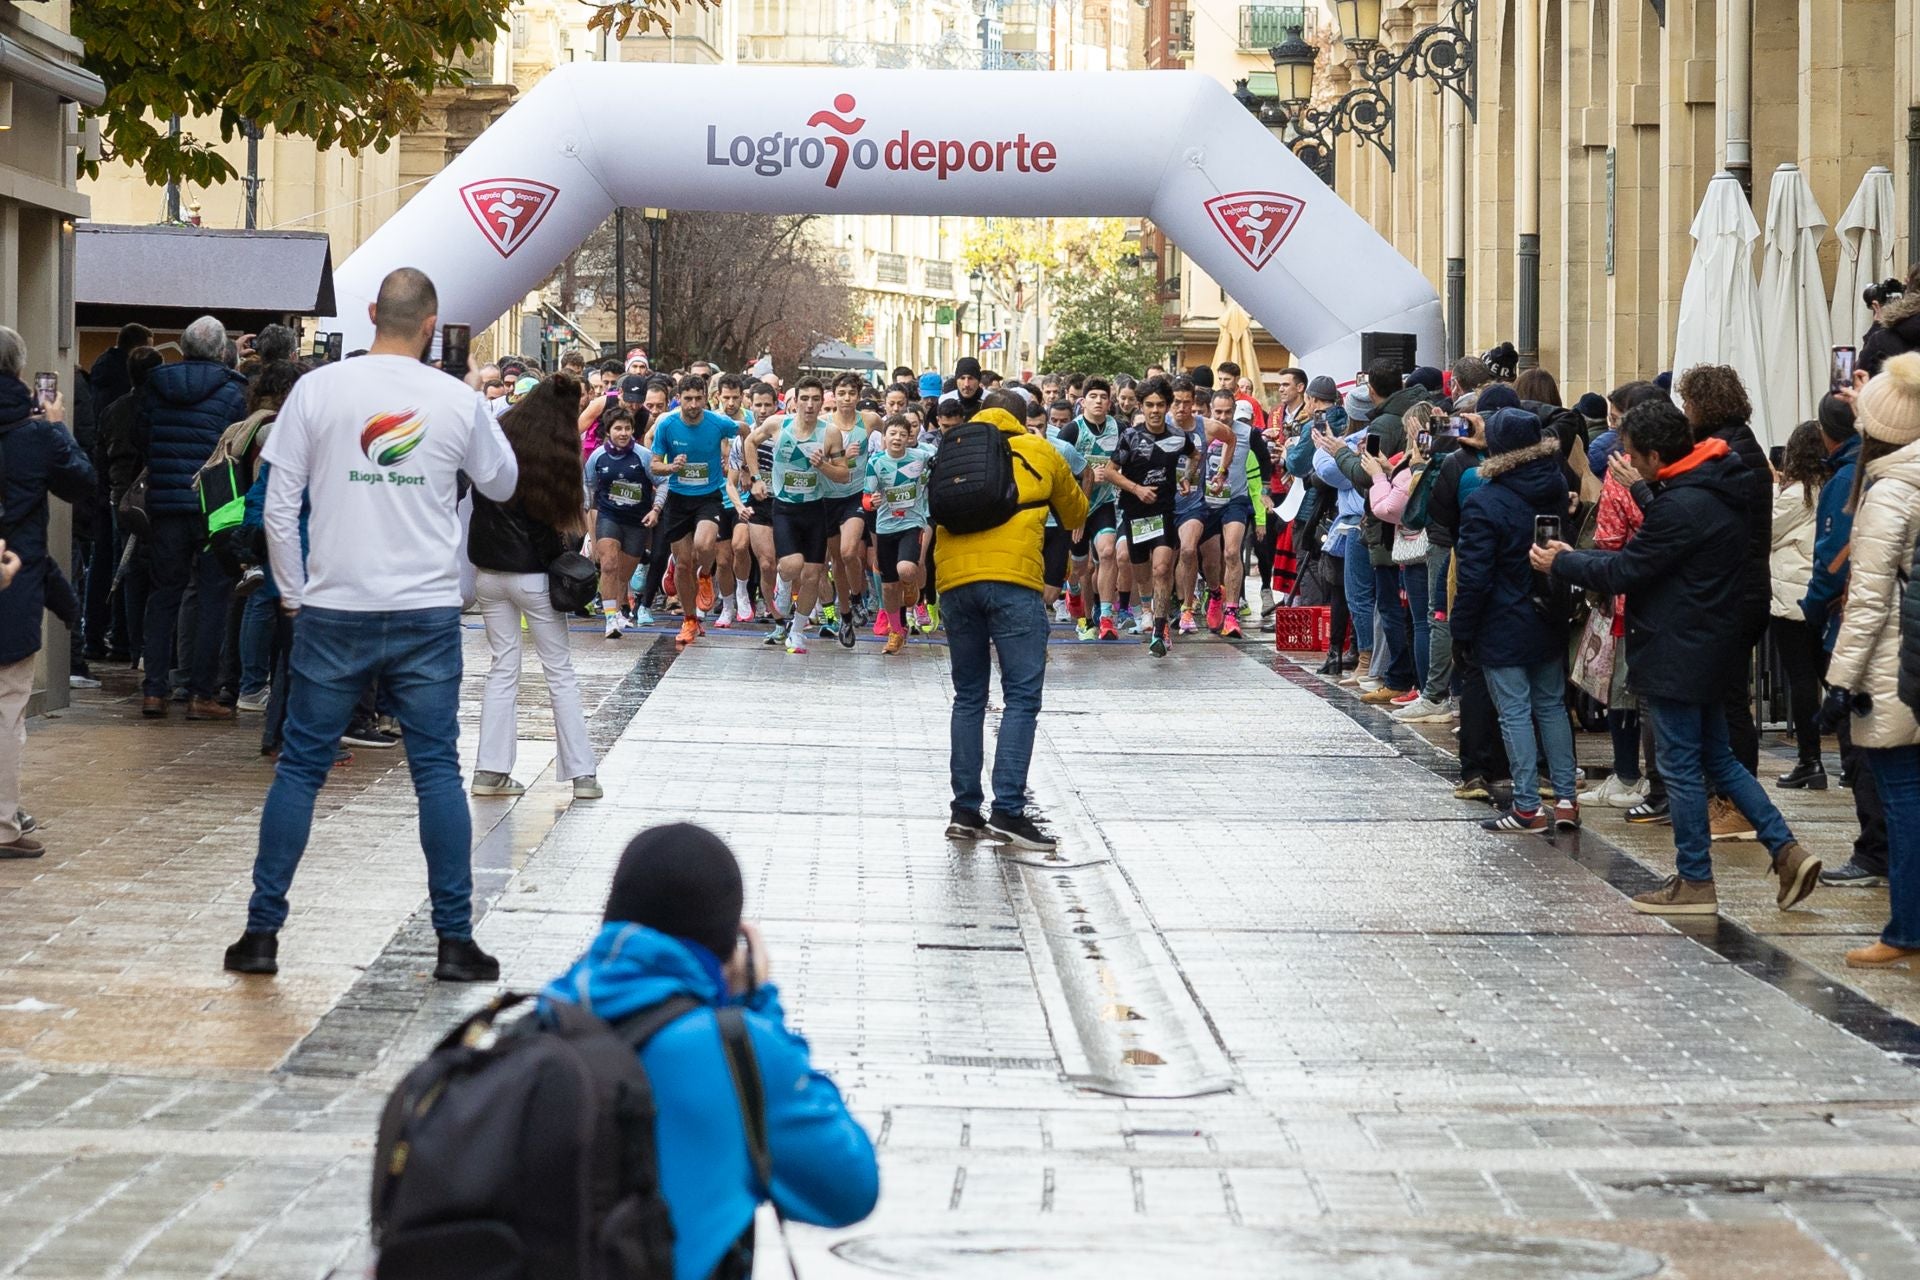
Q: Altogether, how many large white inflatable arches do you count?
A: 1